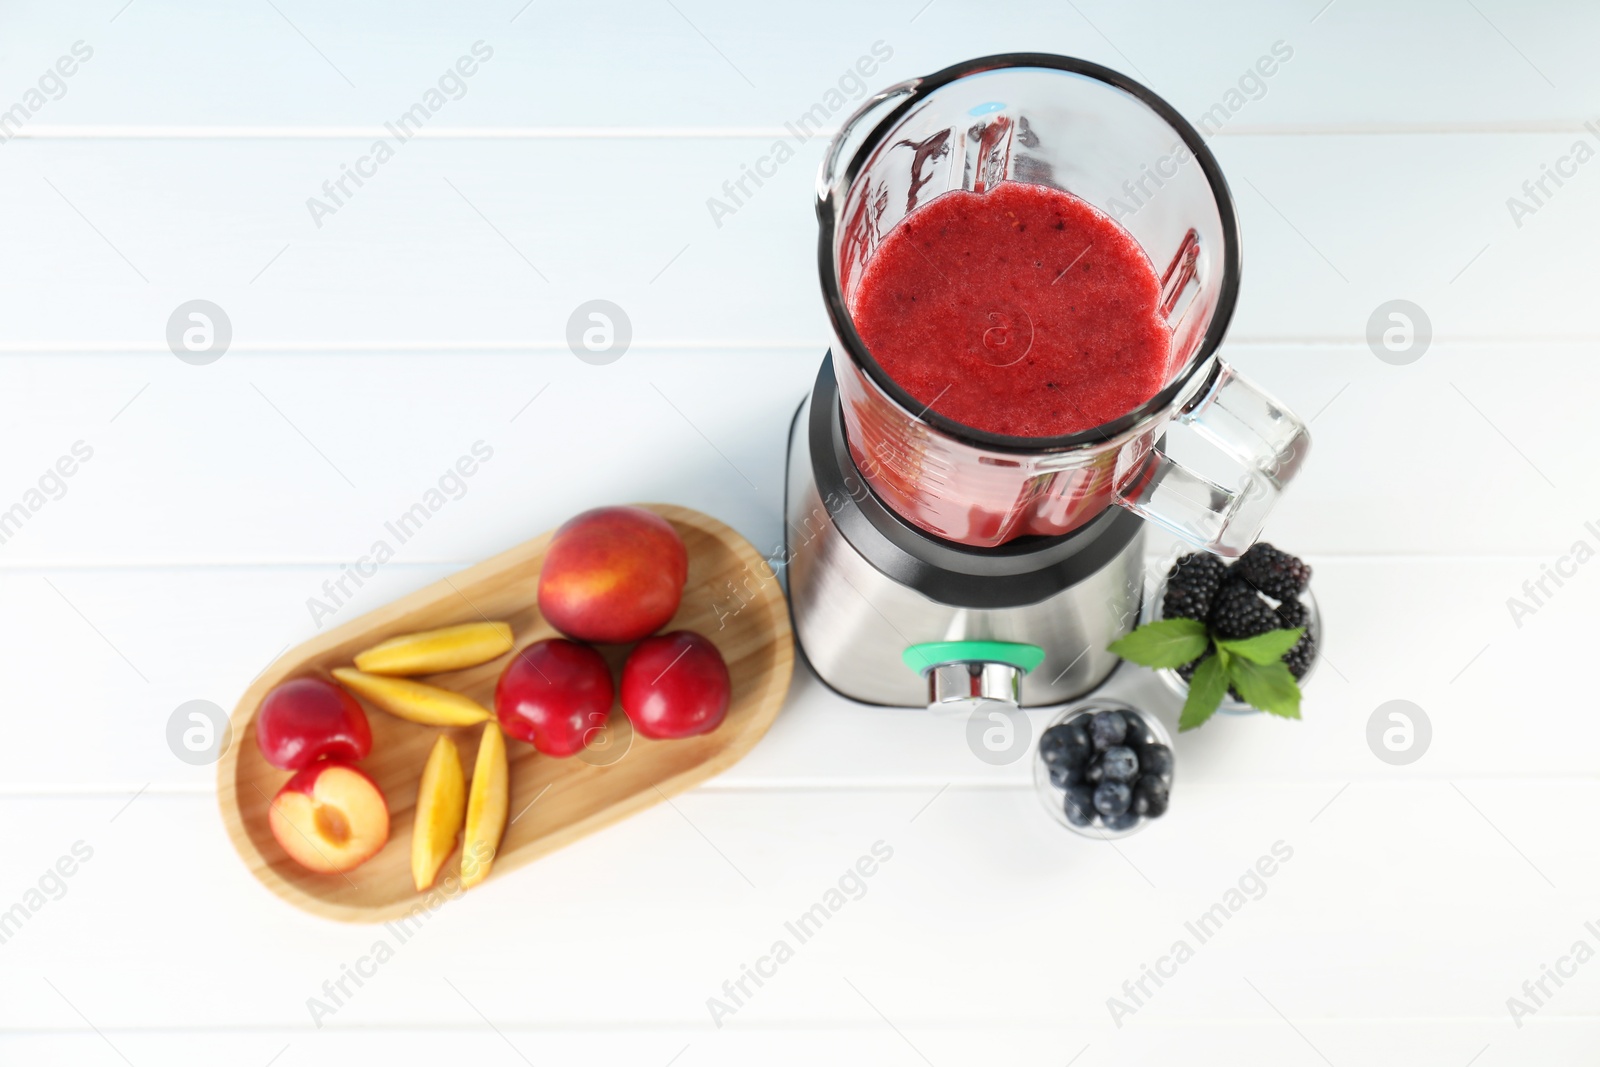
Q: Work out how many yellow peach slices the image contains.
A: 4